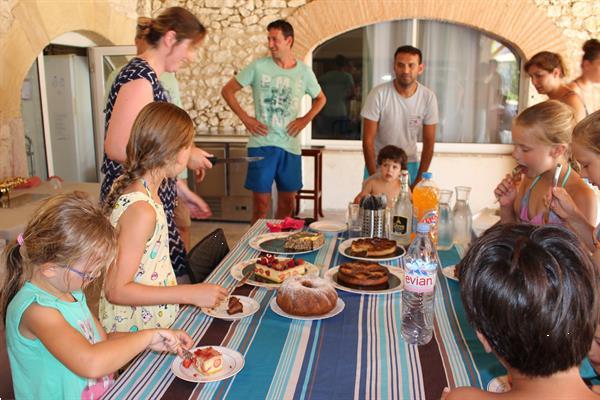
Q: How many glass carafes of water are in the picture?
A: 2